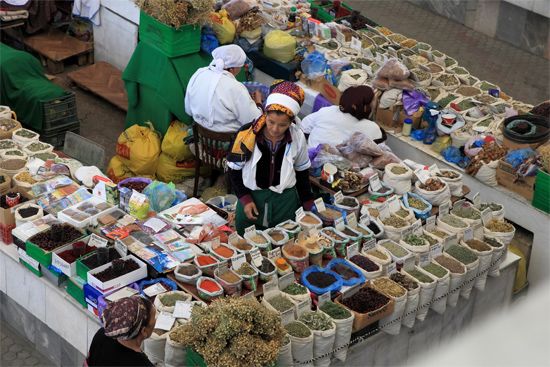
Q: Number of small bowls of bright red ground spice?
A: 3